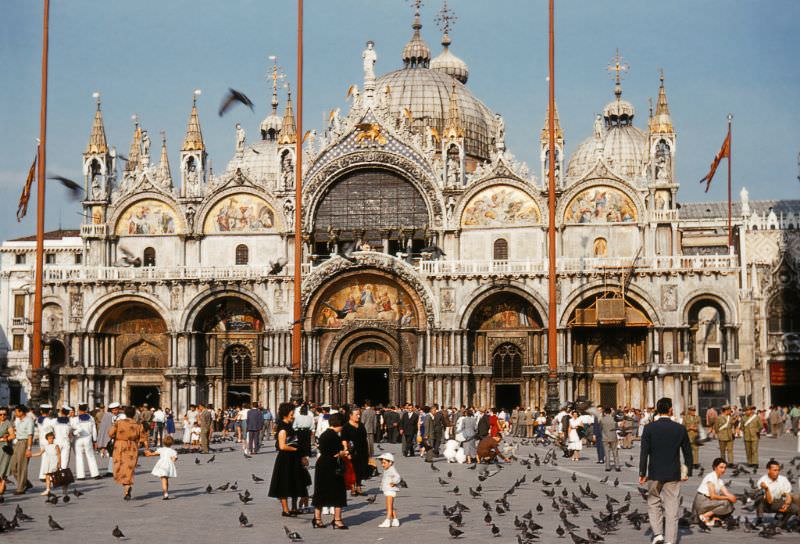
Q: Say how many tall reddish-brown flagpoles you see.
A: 3